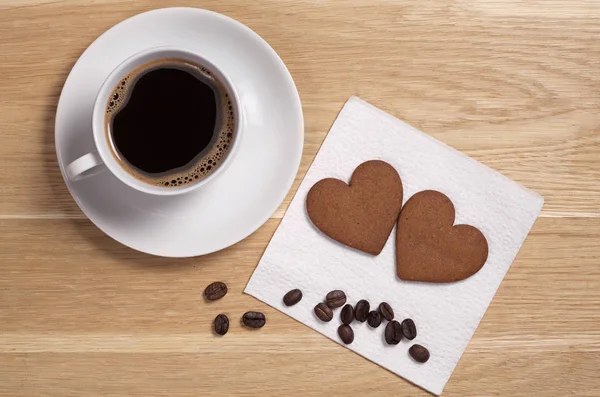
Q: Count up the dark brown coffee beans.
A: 14